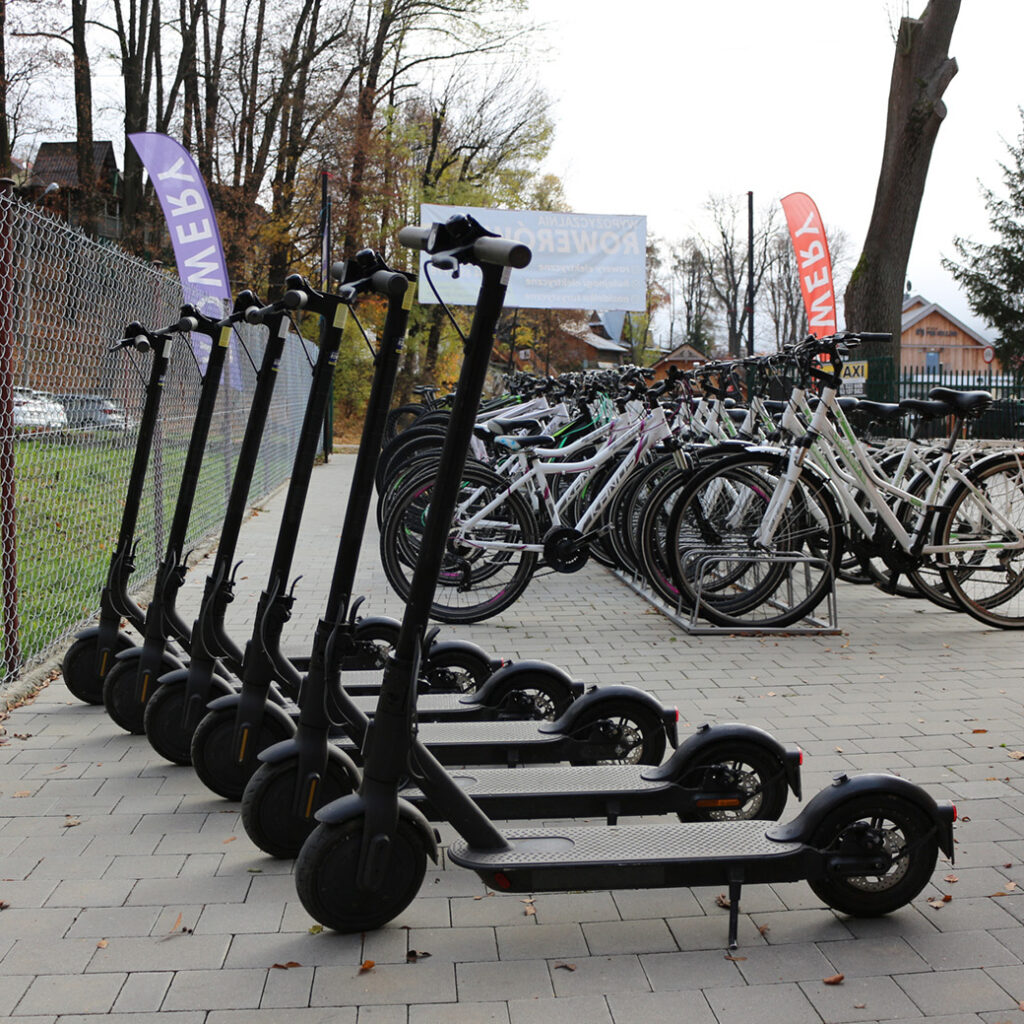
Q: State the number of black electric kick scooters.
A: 6